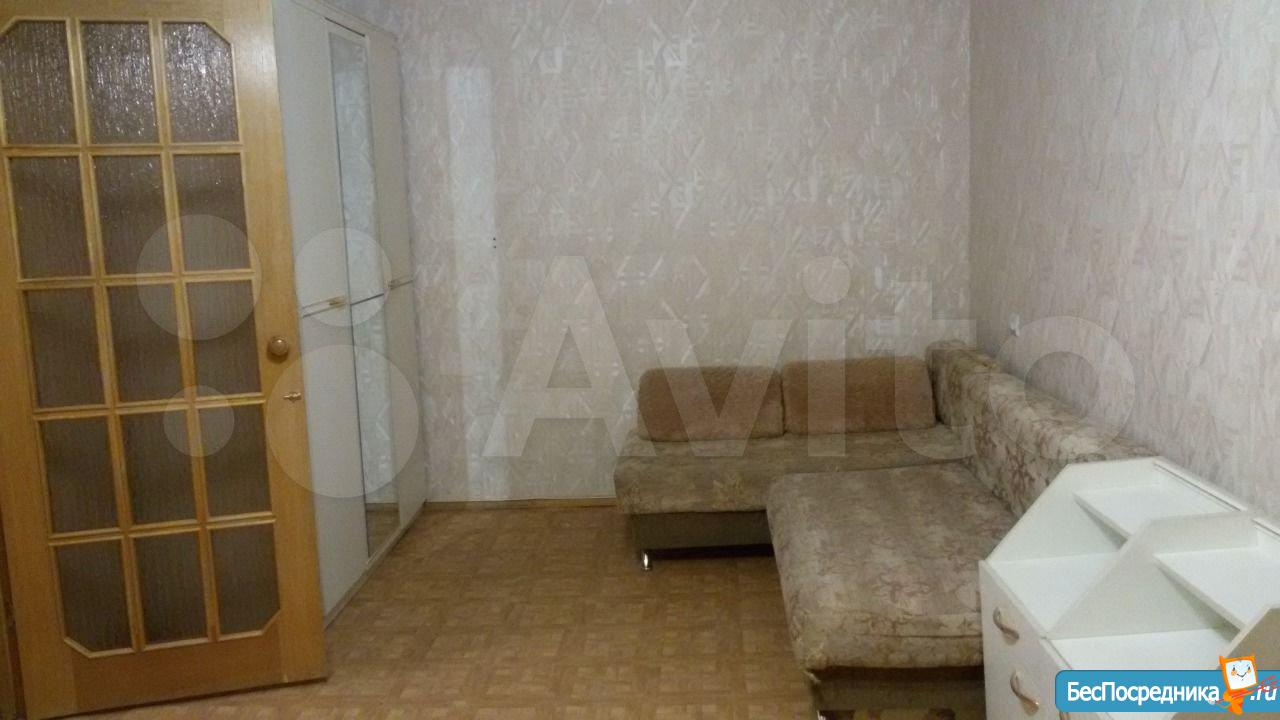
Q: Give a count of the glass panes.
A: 15